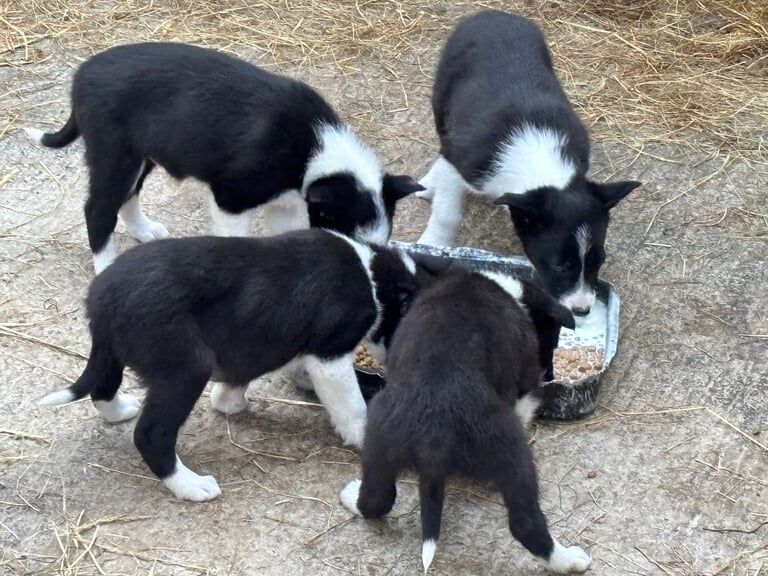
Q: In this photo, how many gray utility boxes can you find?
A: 0